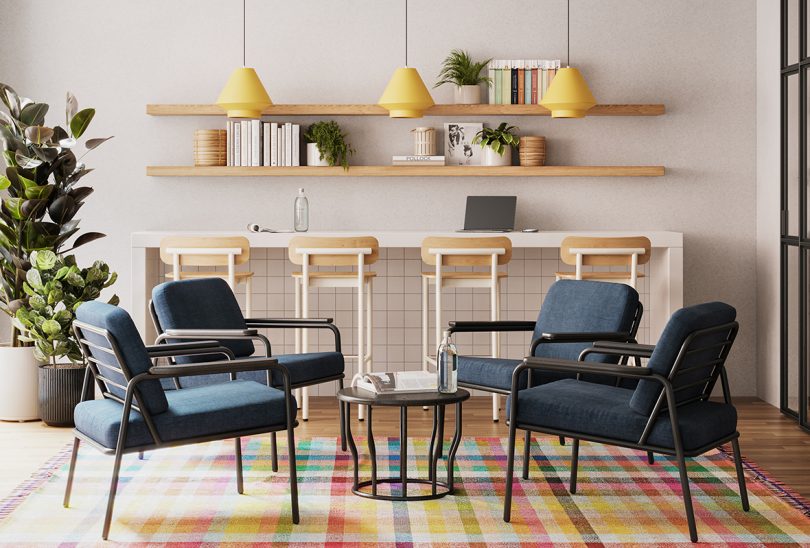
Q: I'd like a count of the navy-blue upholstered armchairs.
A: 4